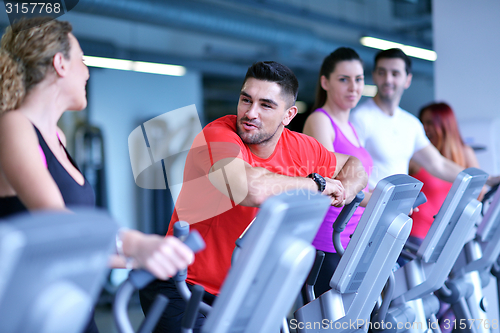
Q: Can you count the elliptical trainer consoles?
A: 5